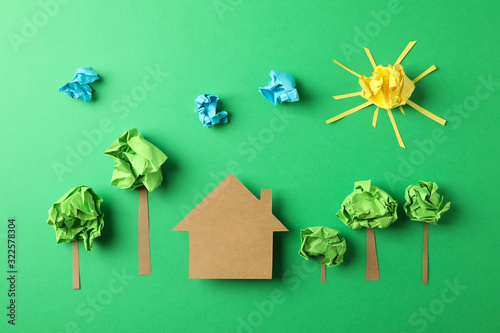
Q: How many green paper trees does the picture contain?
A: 5